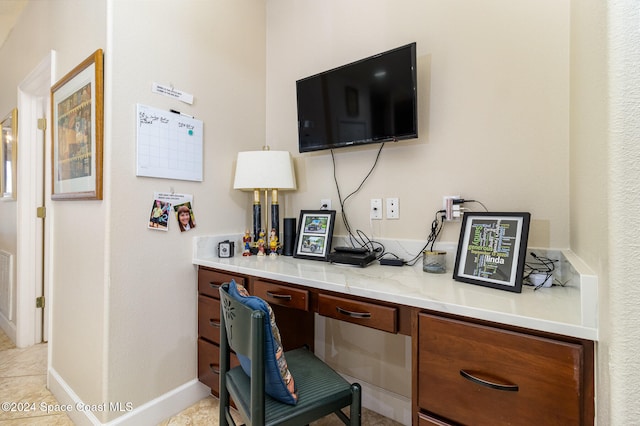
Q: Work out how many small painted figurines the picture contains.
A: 3